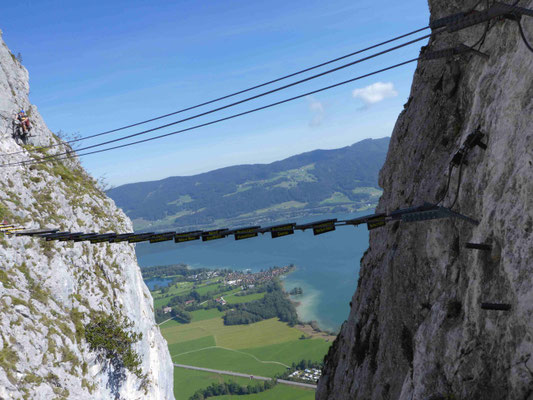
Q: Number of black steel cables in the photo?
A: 3